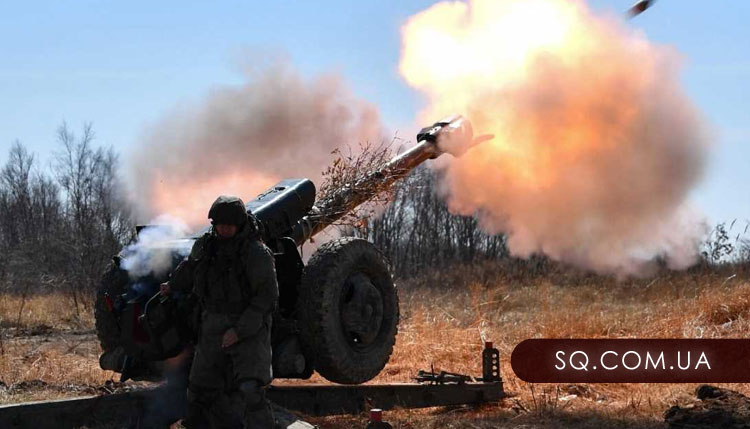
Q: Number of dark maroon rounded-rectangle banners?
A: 1